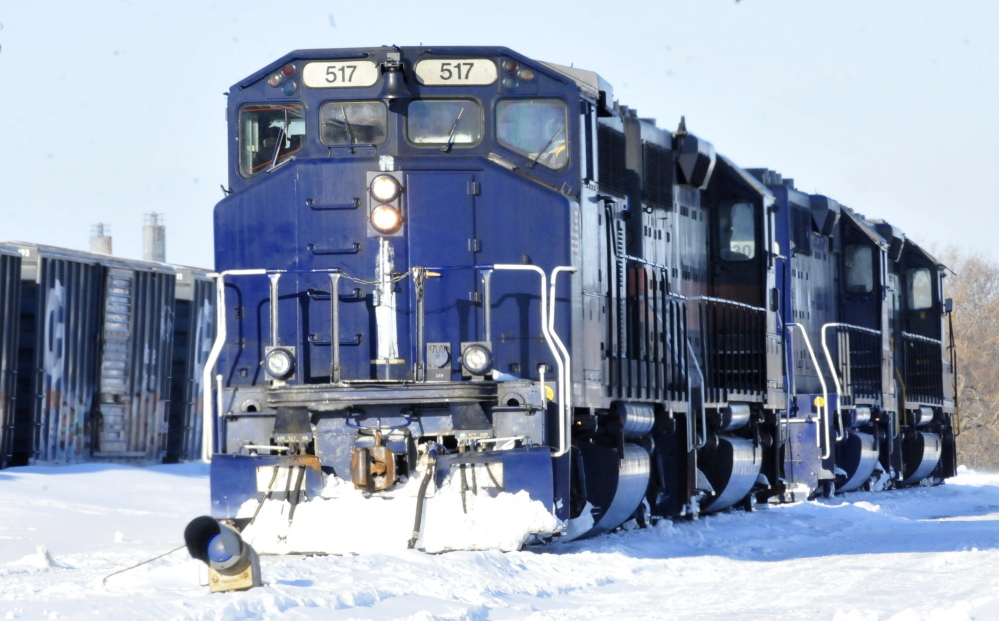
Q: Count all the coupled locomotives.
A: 4